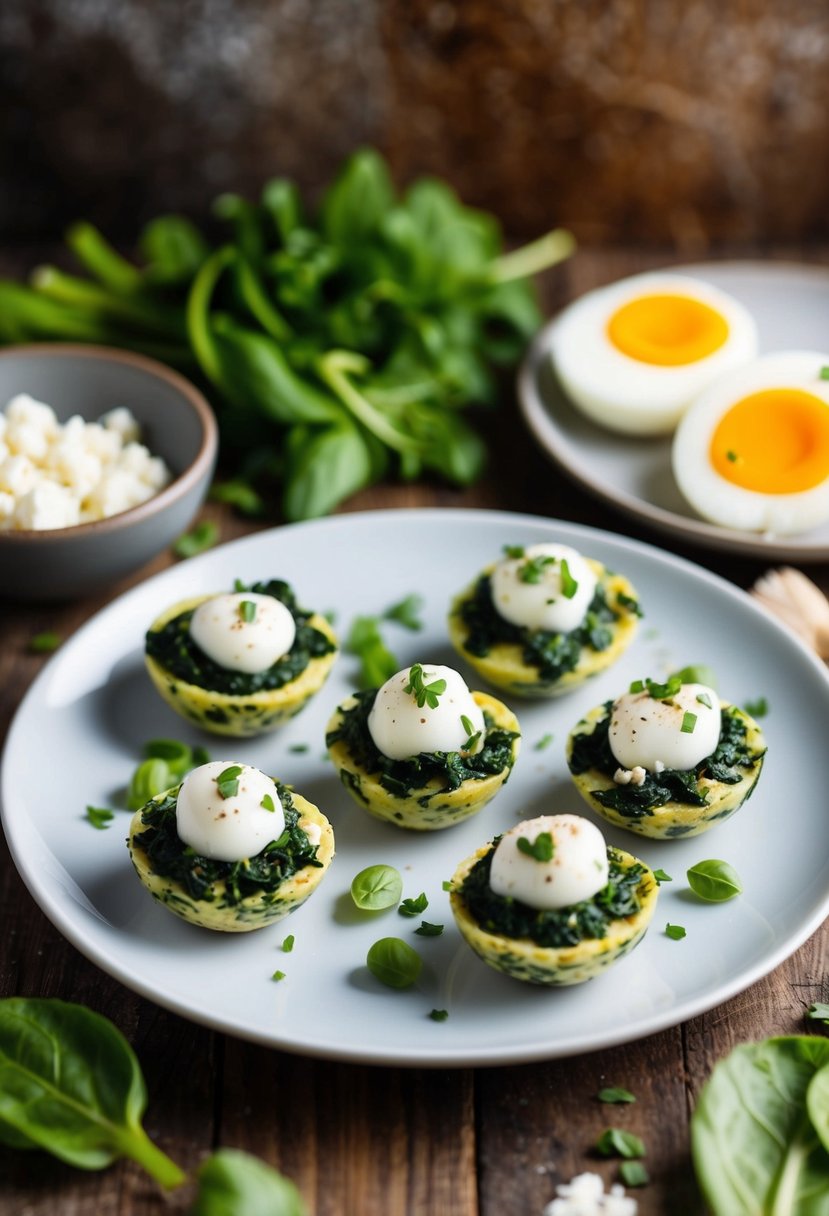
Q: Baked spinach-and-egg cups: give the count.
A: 6